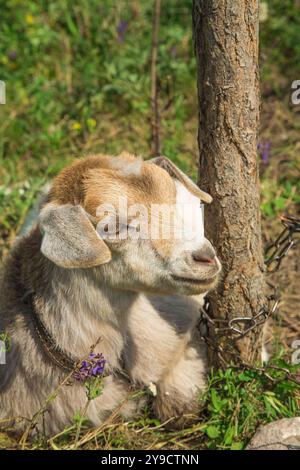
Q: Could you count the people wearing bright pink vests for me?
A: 0